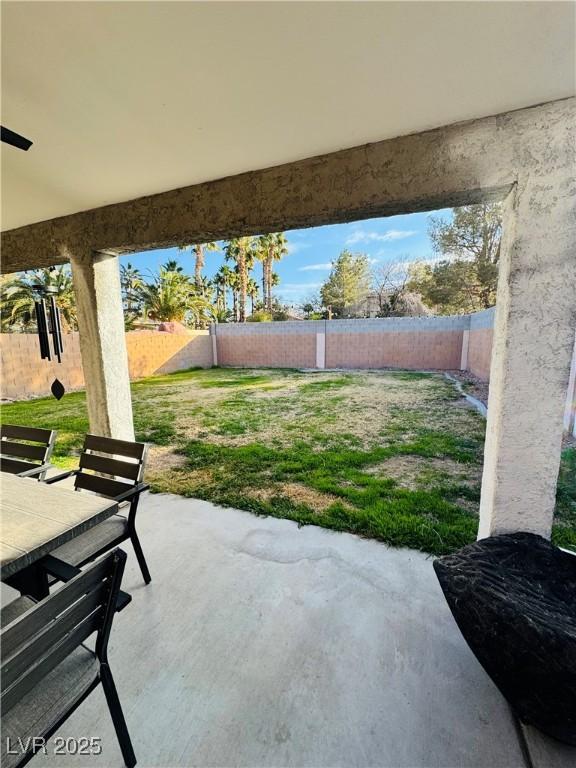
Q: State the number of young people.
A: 0